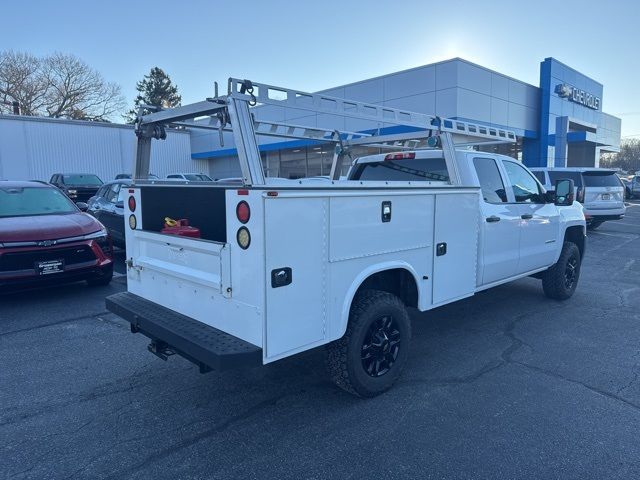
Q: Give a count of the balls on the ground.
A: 0